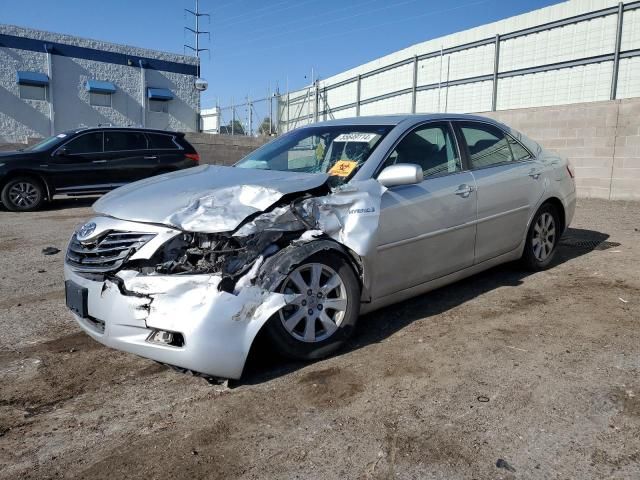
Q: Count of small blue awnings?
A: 3